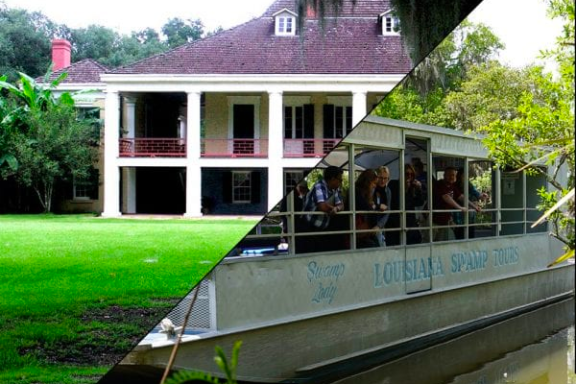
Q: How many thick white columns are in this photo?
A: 4